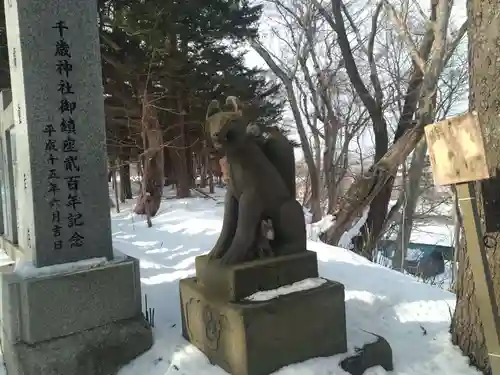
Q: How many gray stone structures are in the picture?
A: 2